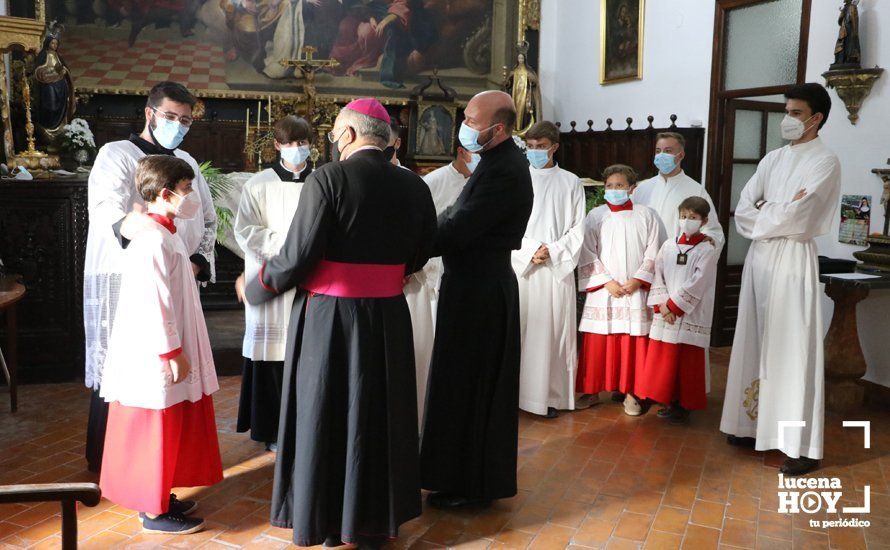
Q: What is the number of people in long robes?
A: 12